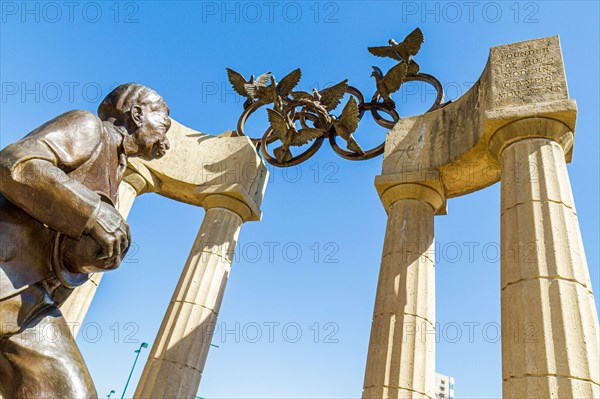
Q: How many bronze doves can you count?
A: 7